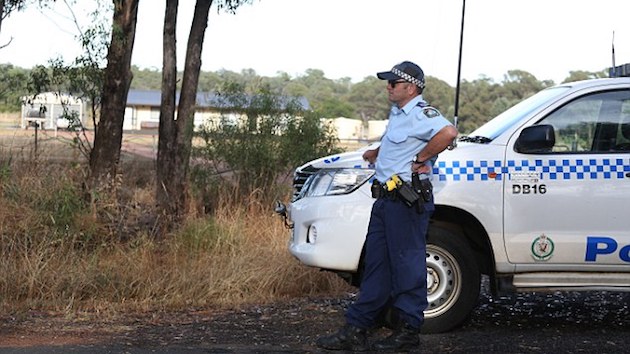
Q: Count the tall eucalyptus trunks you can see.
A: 3